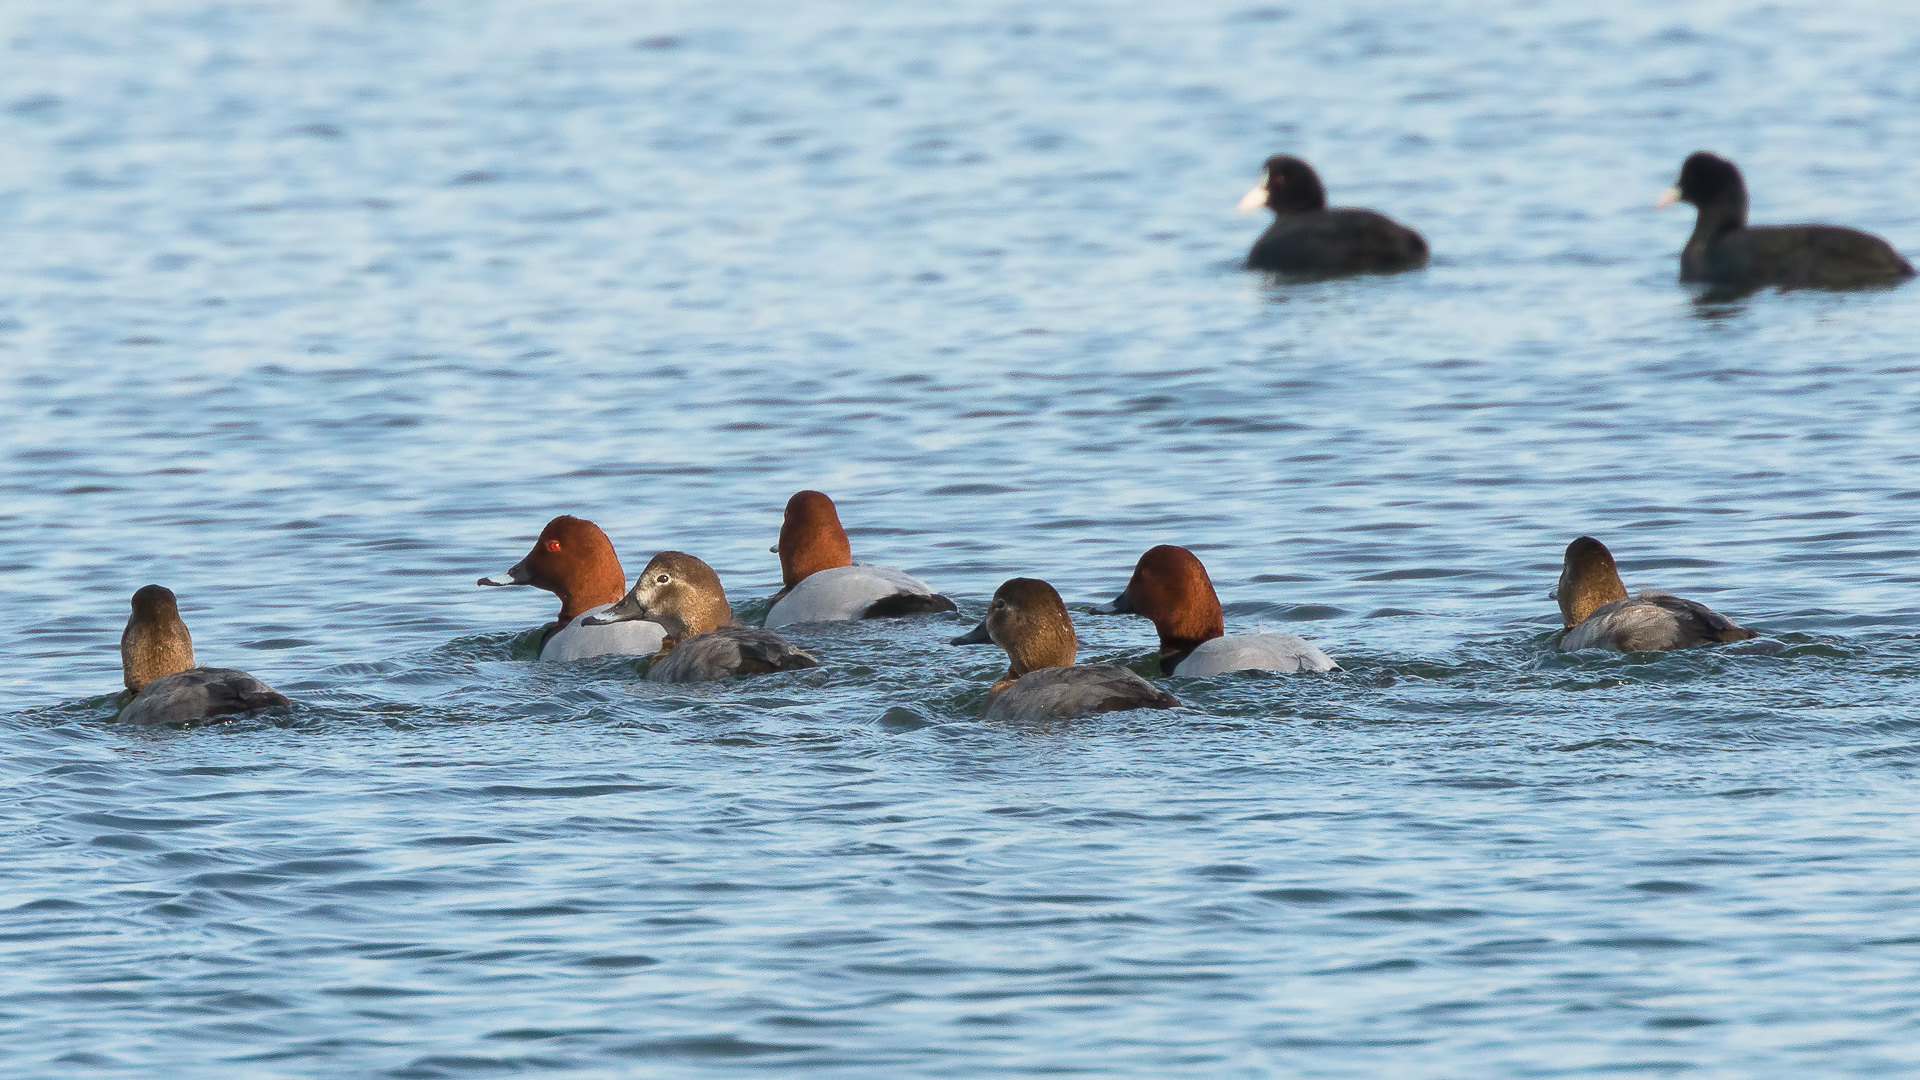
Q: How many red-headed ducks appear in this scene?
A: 3